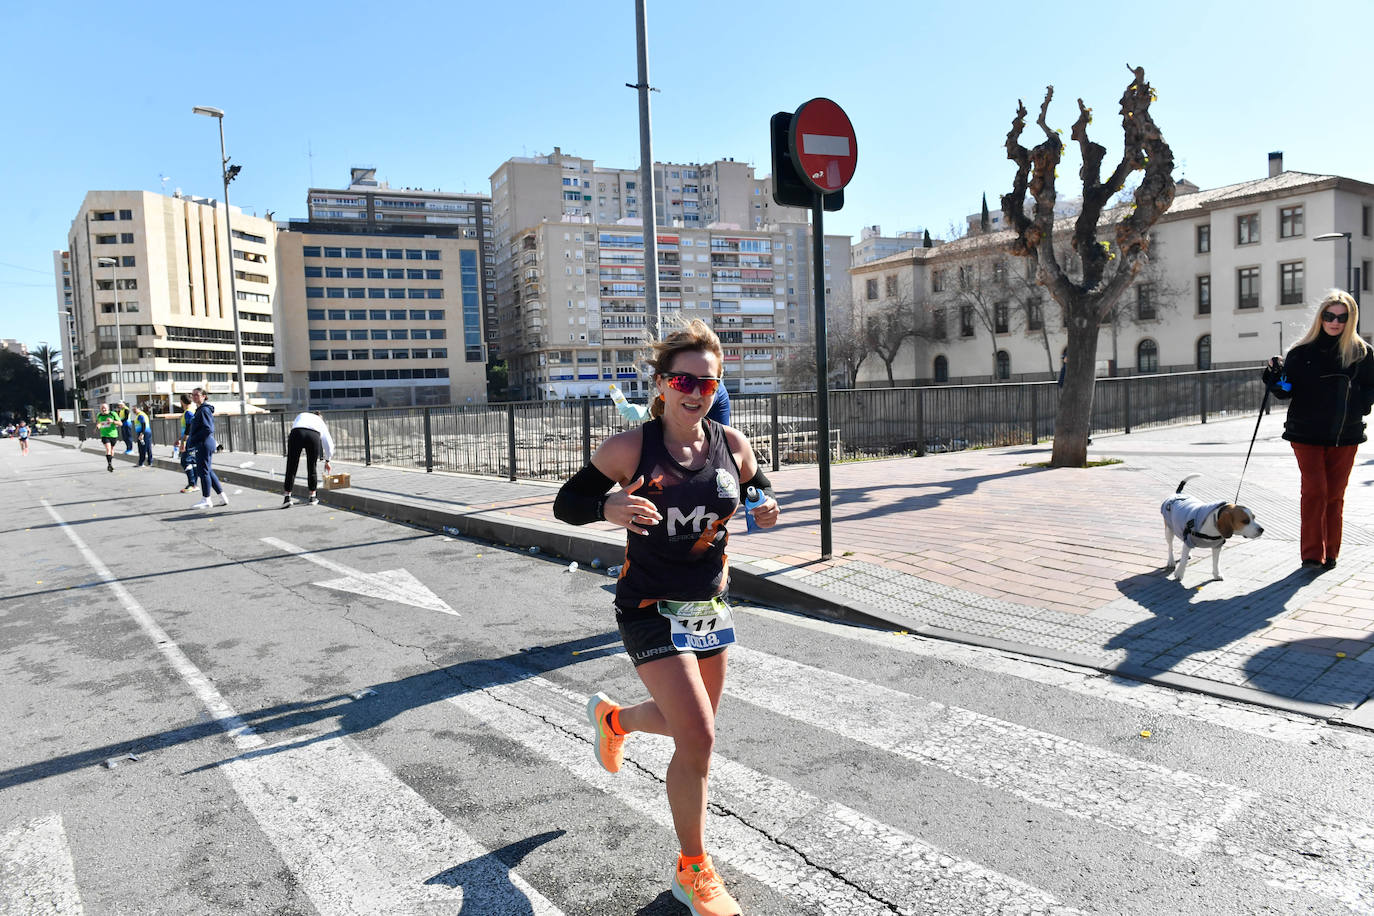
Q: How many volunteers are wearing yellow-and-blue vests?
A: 3